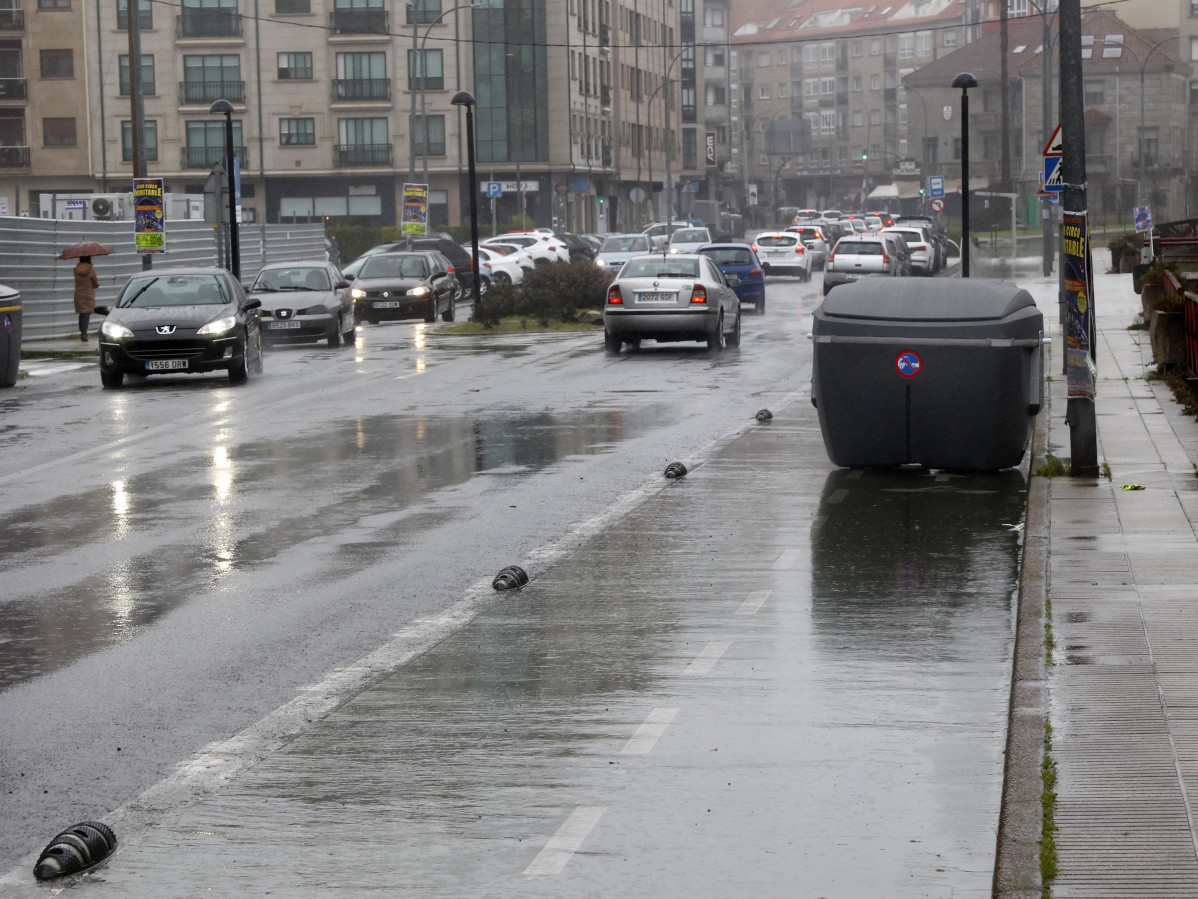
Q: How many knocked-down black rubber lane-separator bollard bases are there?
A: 4